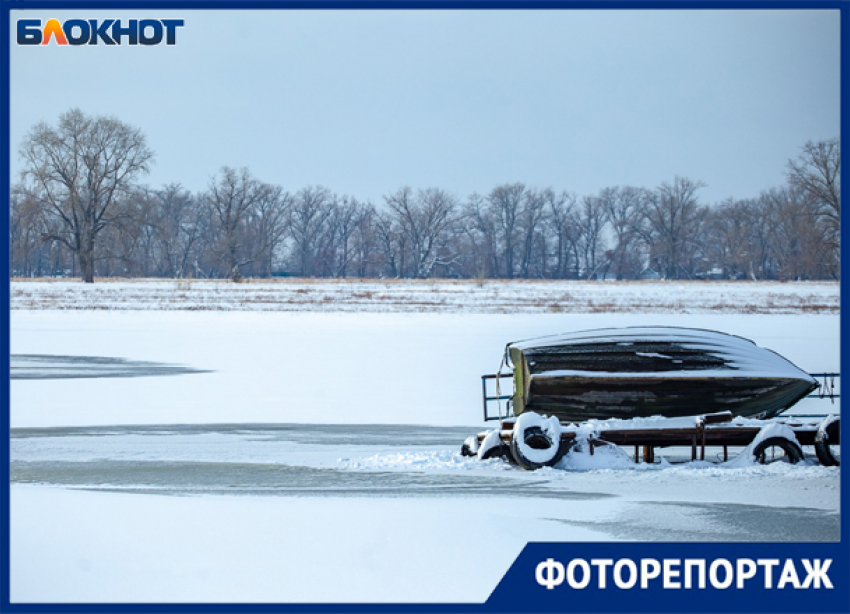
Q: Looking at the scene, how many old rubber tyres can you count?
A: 5